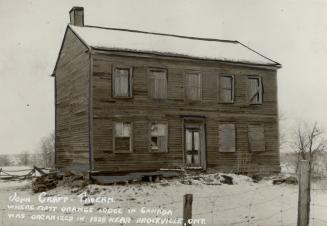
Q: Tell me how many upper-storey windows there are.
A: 5